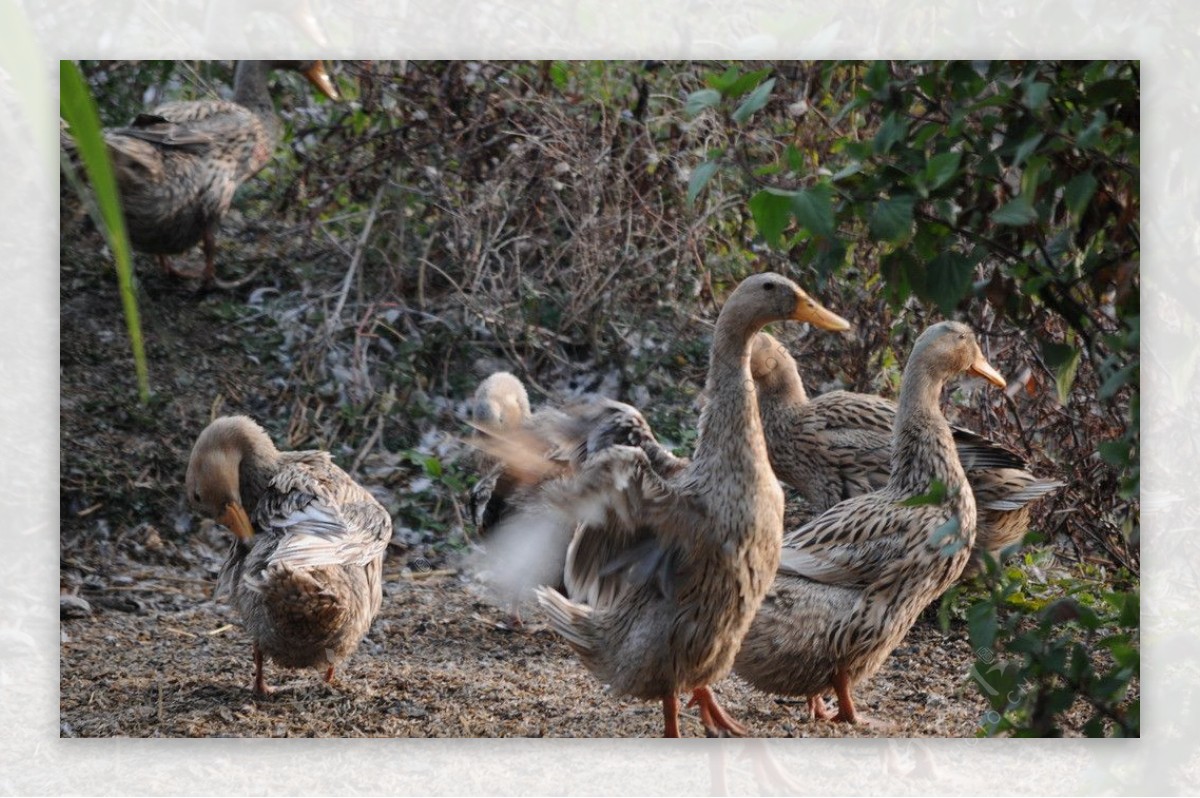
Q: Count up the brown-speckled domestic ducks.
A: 6